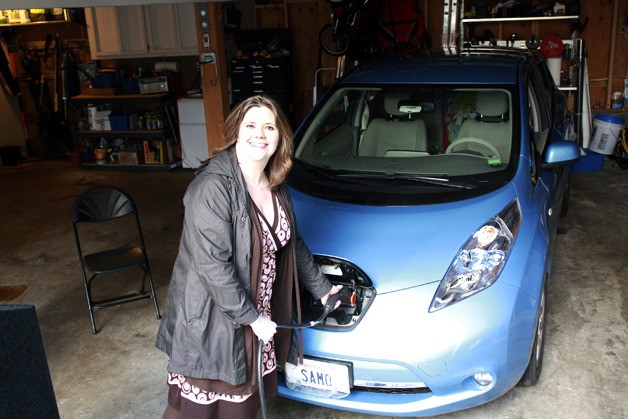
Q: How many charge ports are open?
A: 1